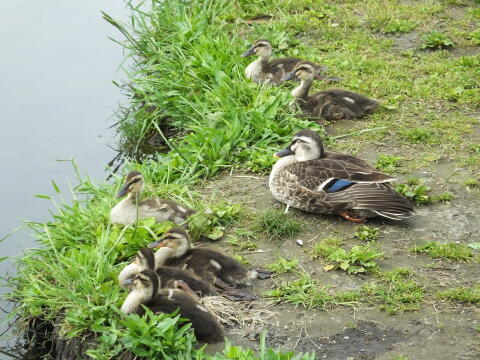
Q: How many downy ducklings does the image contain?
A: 6